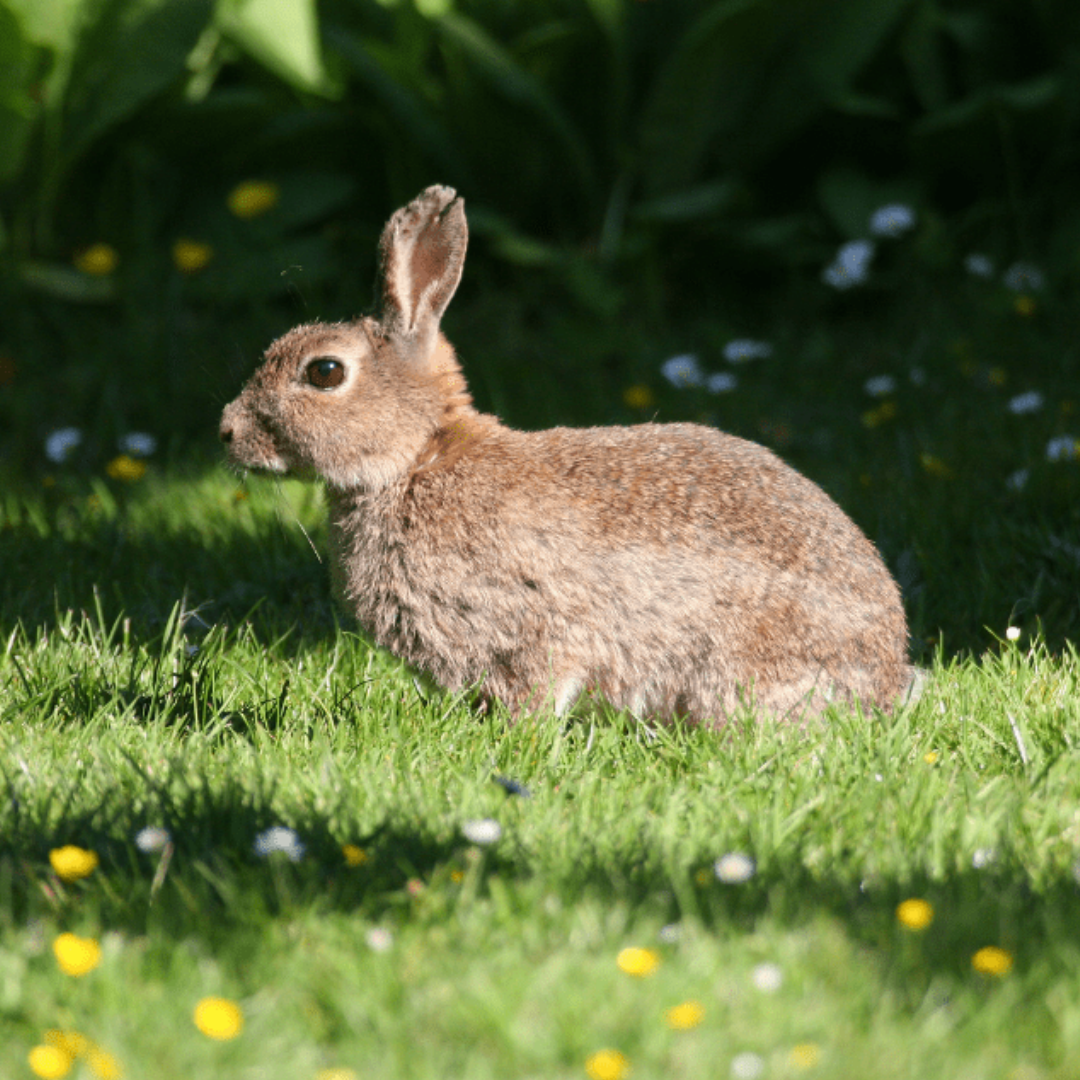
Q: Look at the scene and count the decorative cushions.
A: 0